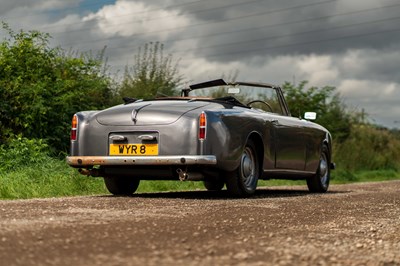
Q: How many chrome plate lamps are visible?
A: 2